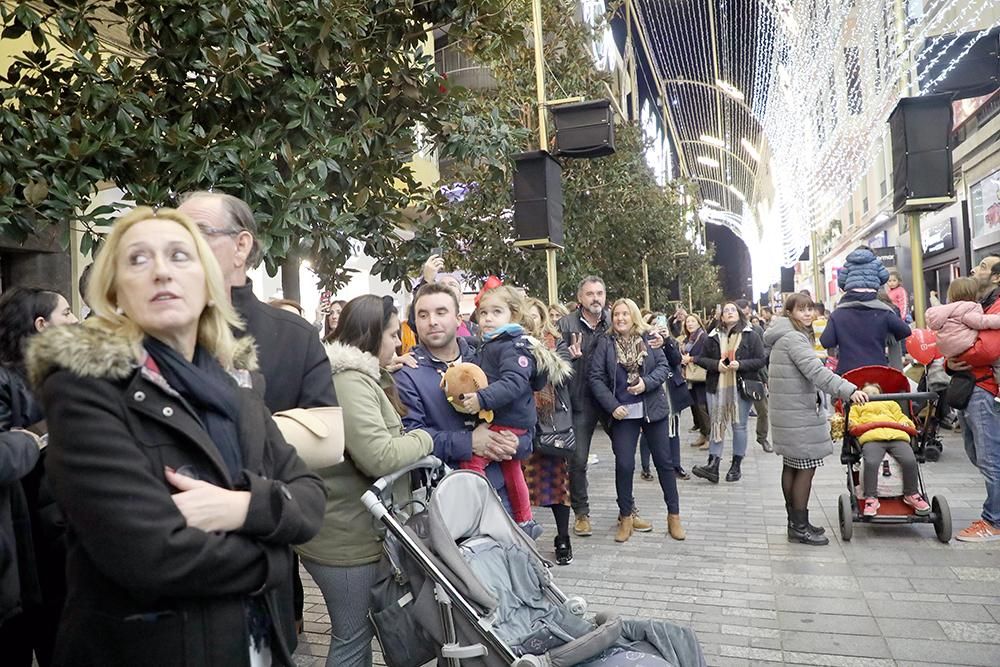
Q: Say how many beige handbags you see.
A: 2